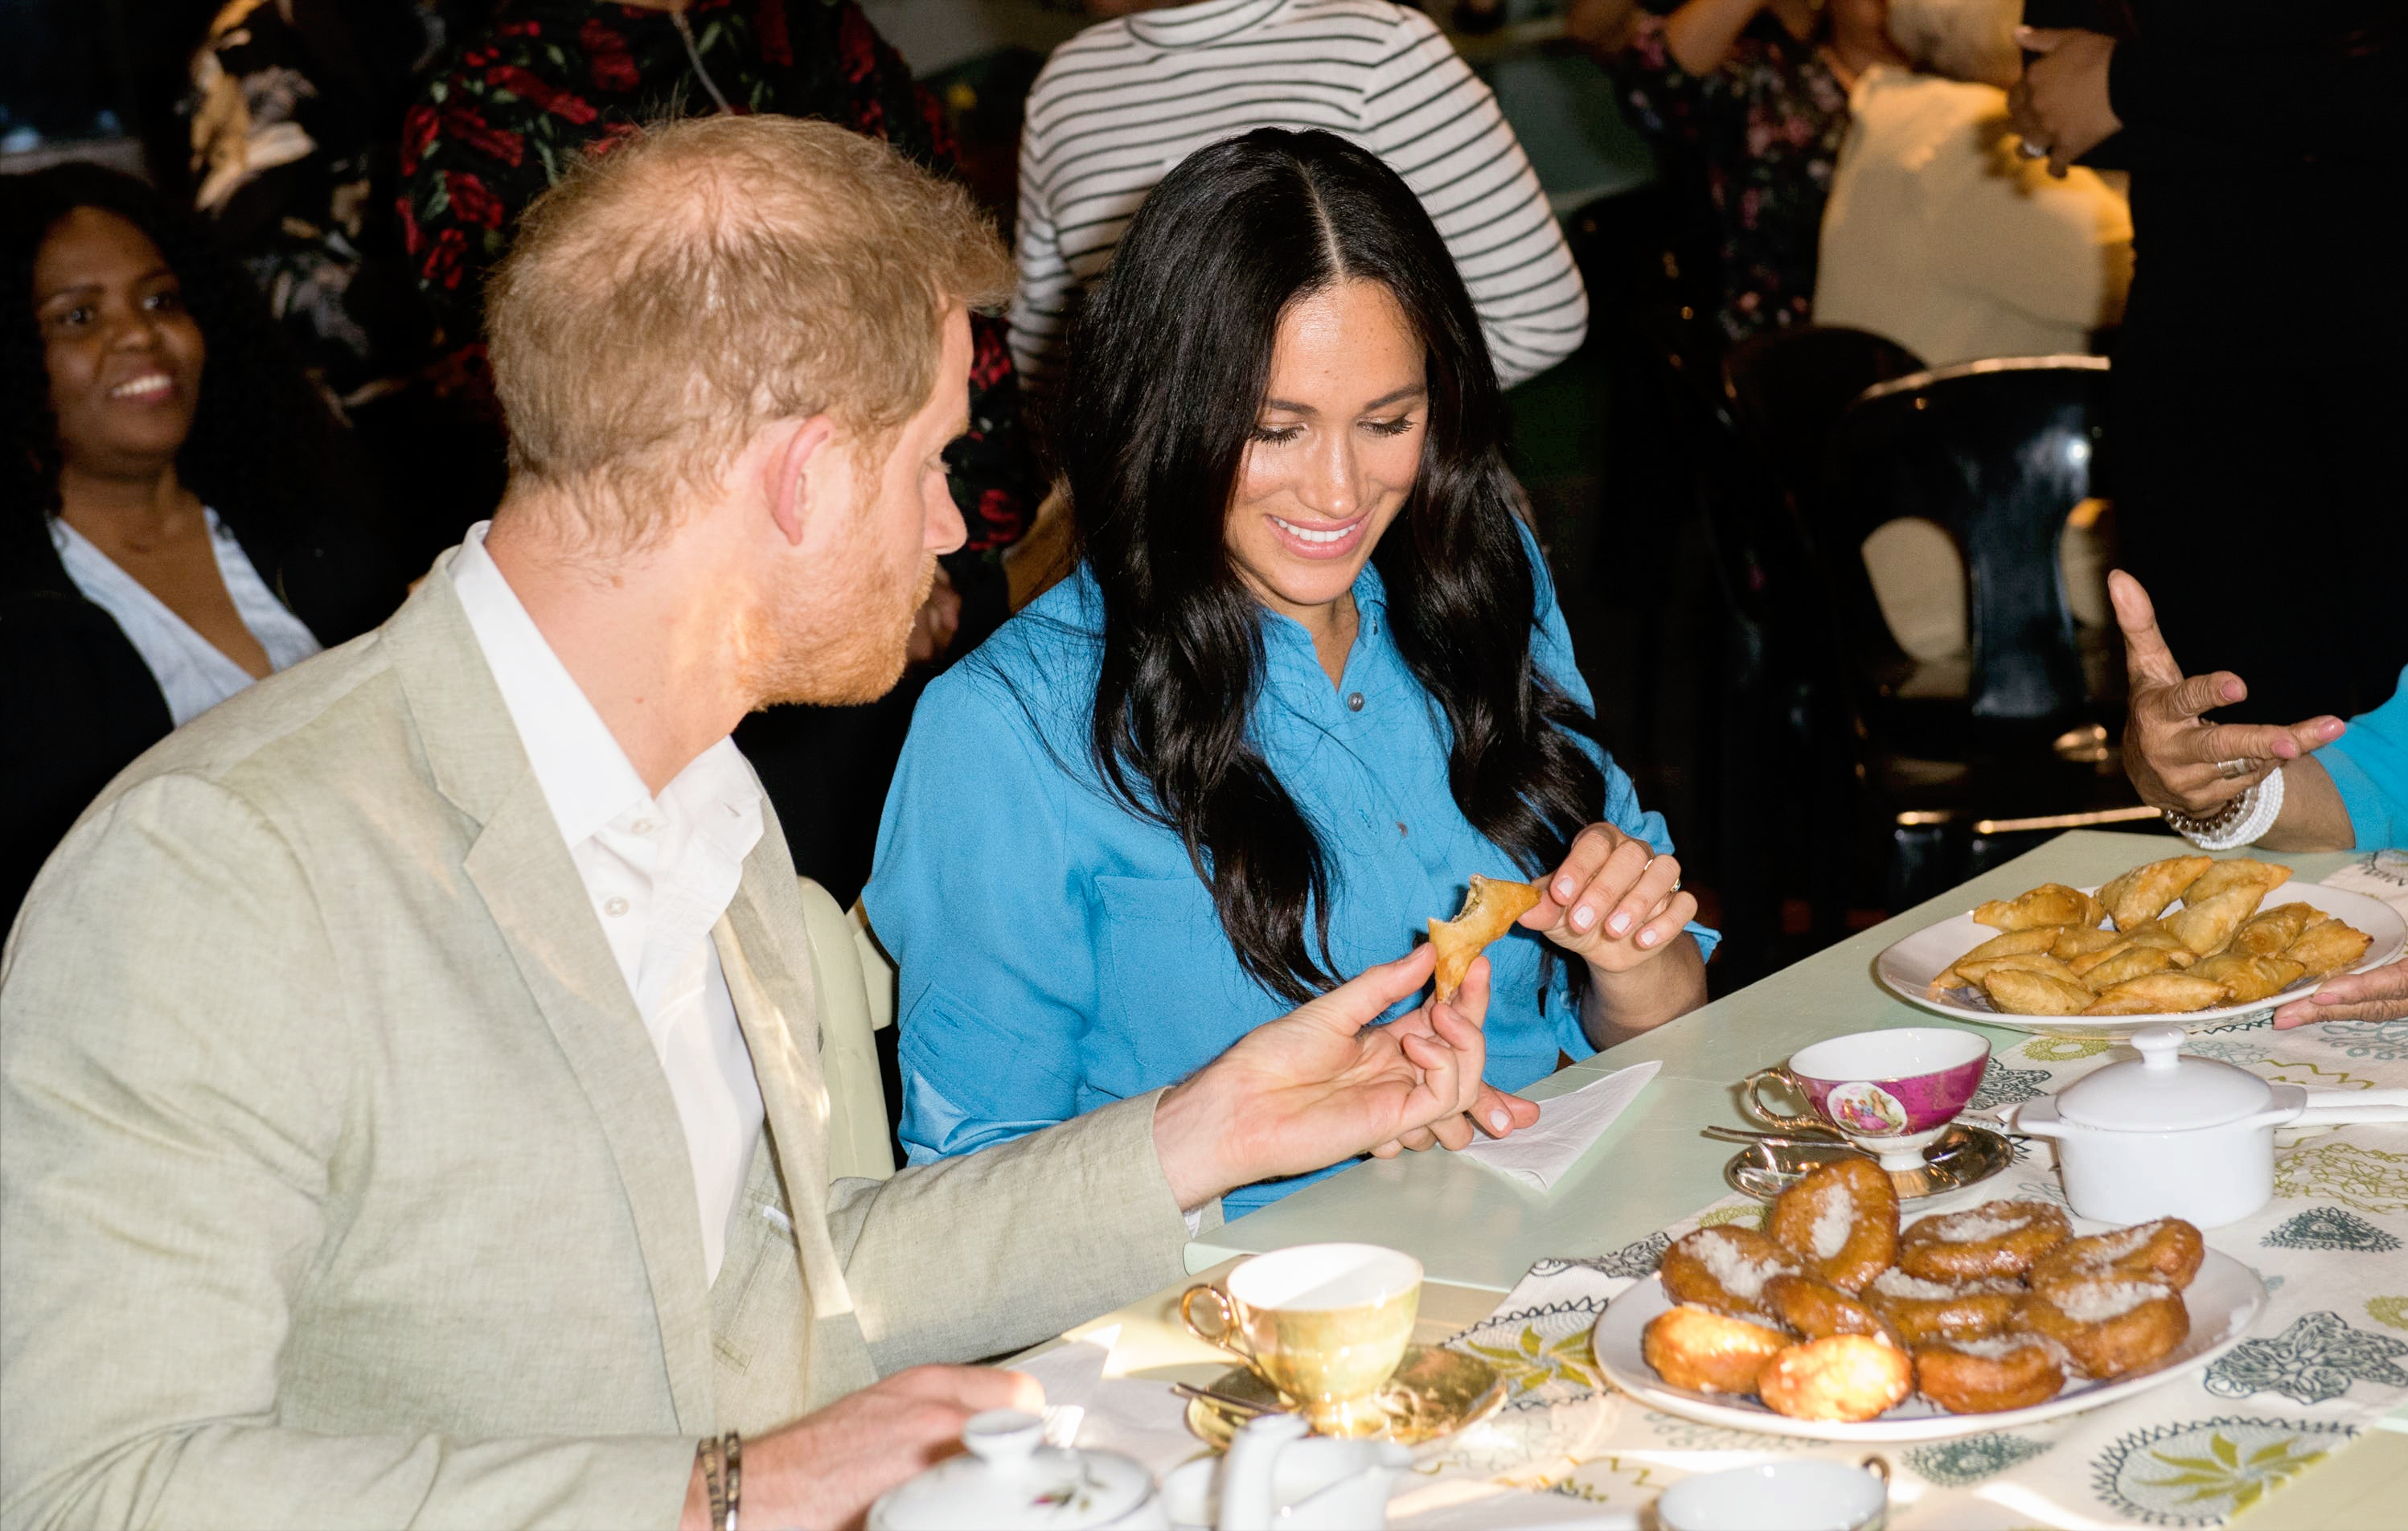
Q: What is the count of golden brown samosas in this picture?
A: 15